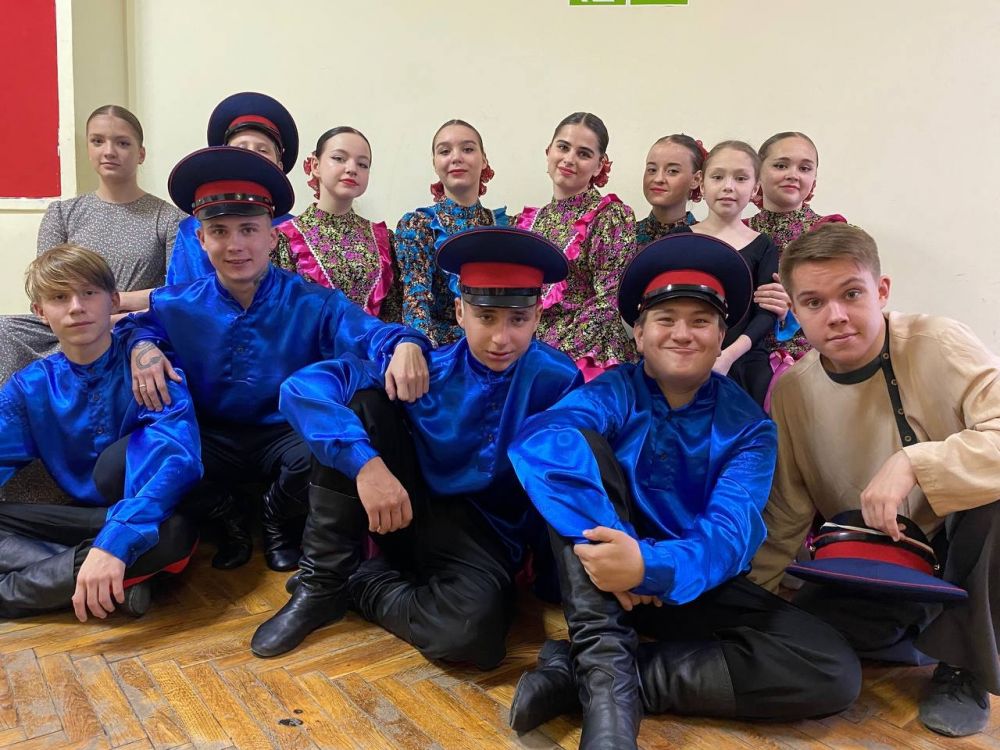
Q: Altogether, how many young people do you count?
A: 13